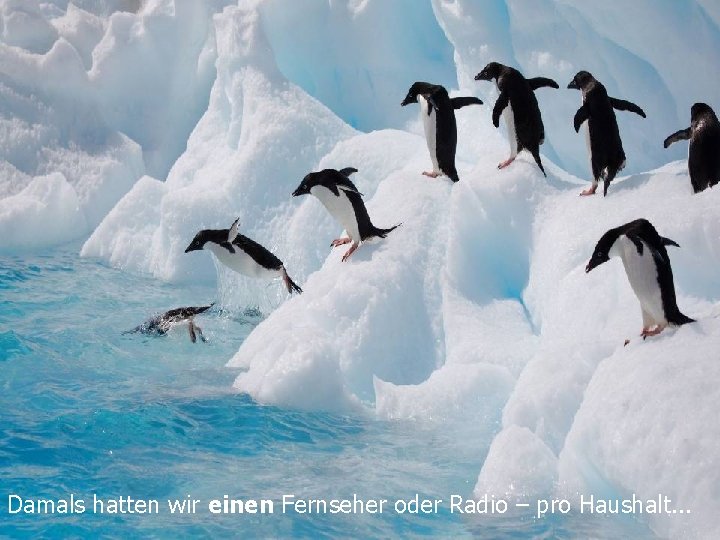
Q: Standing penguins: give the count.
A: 6